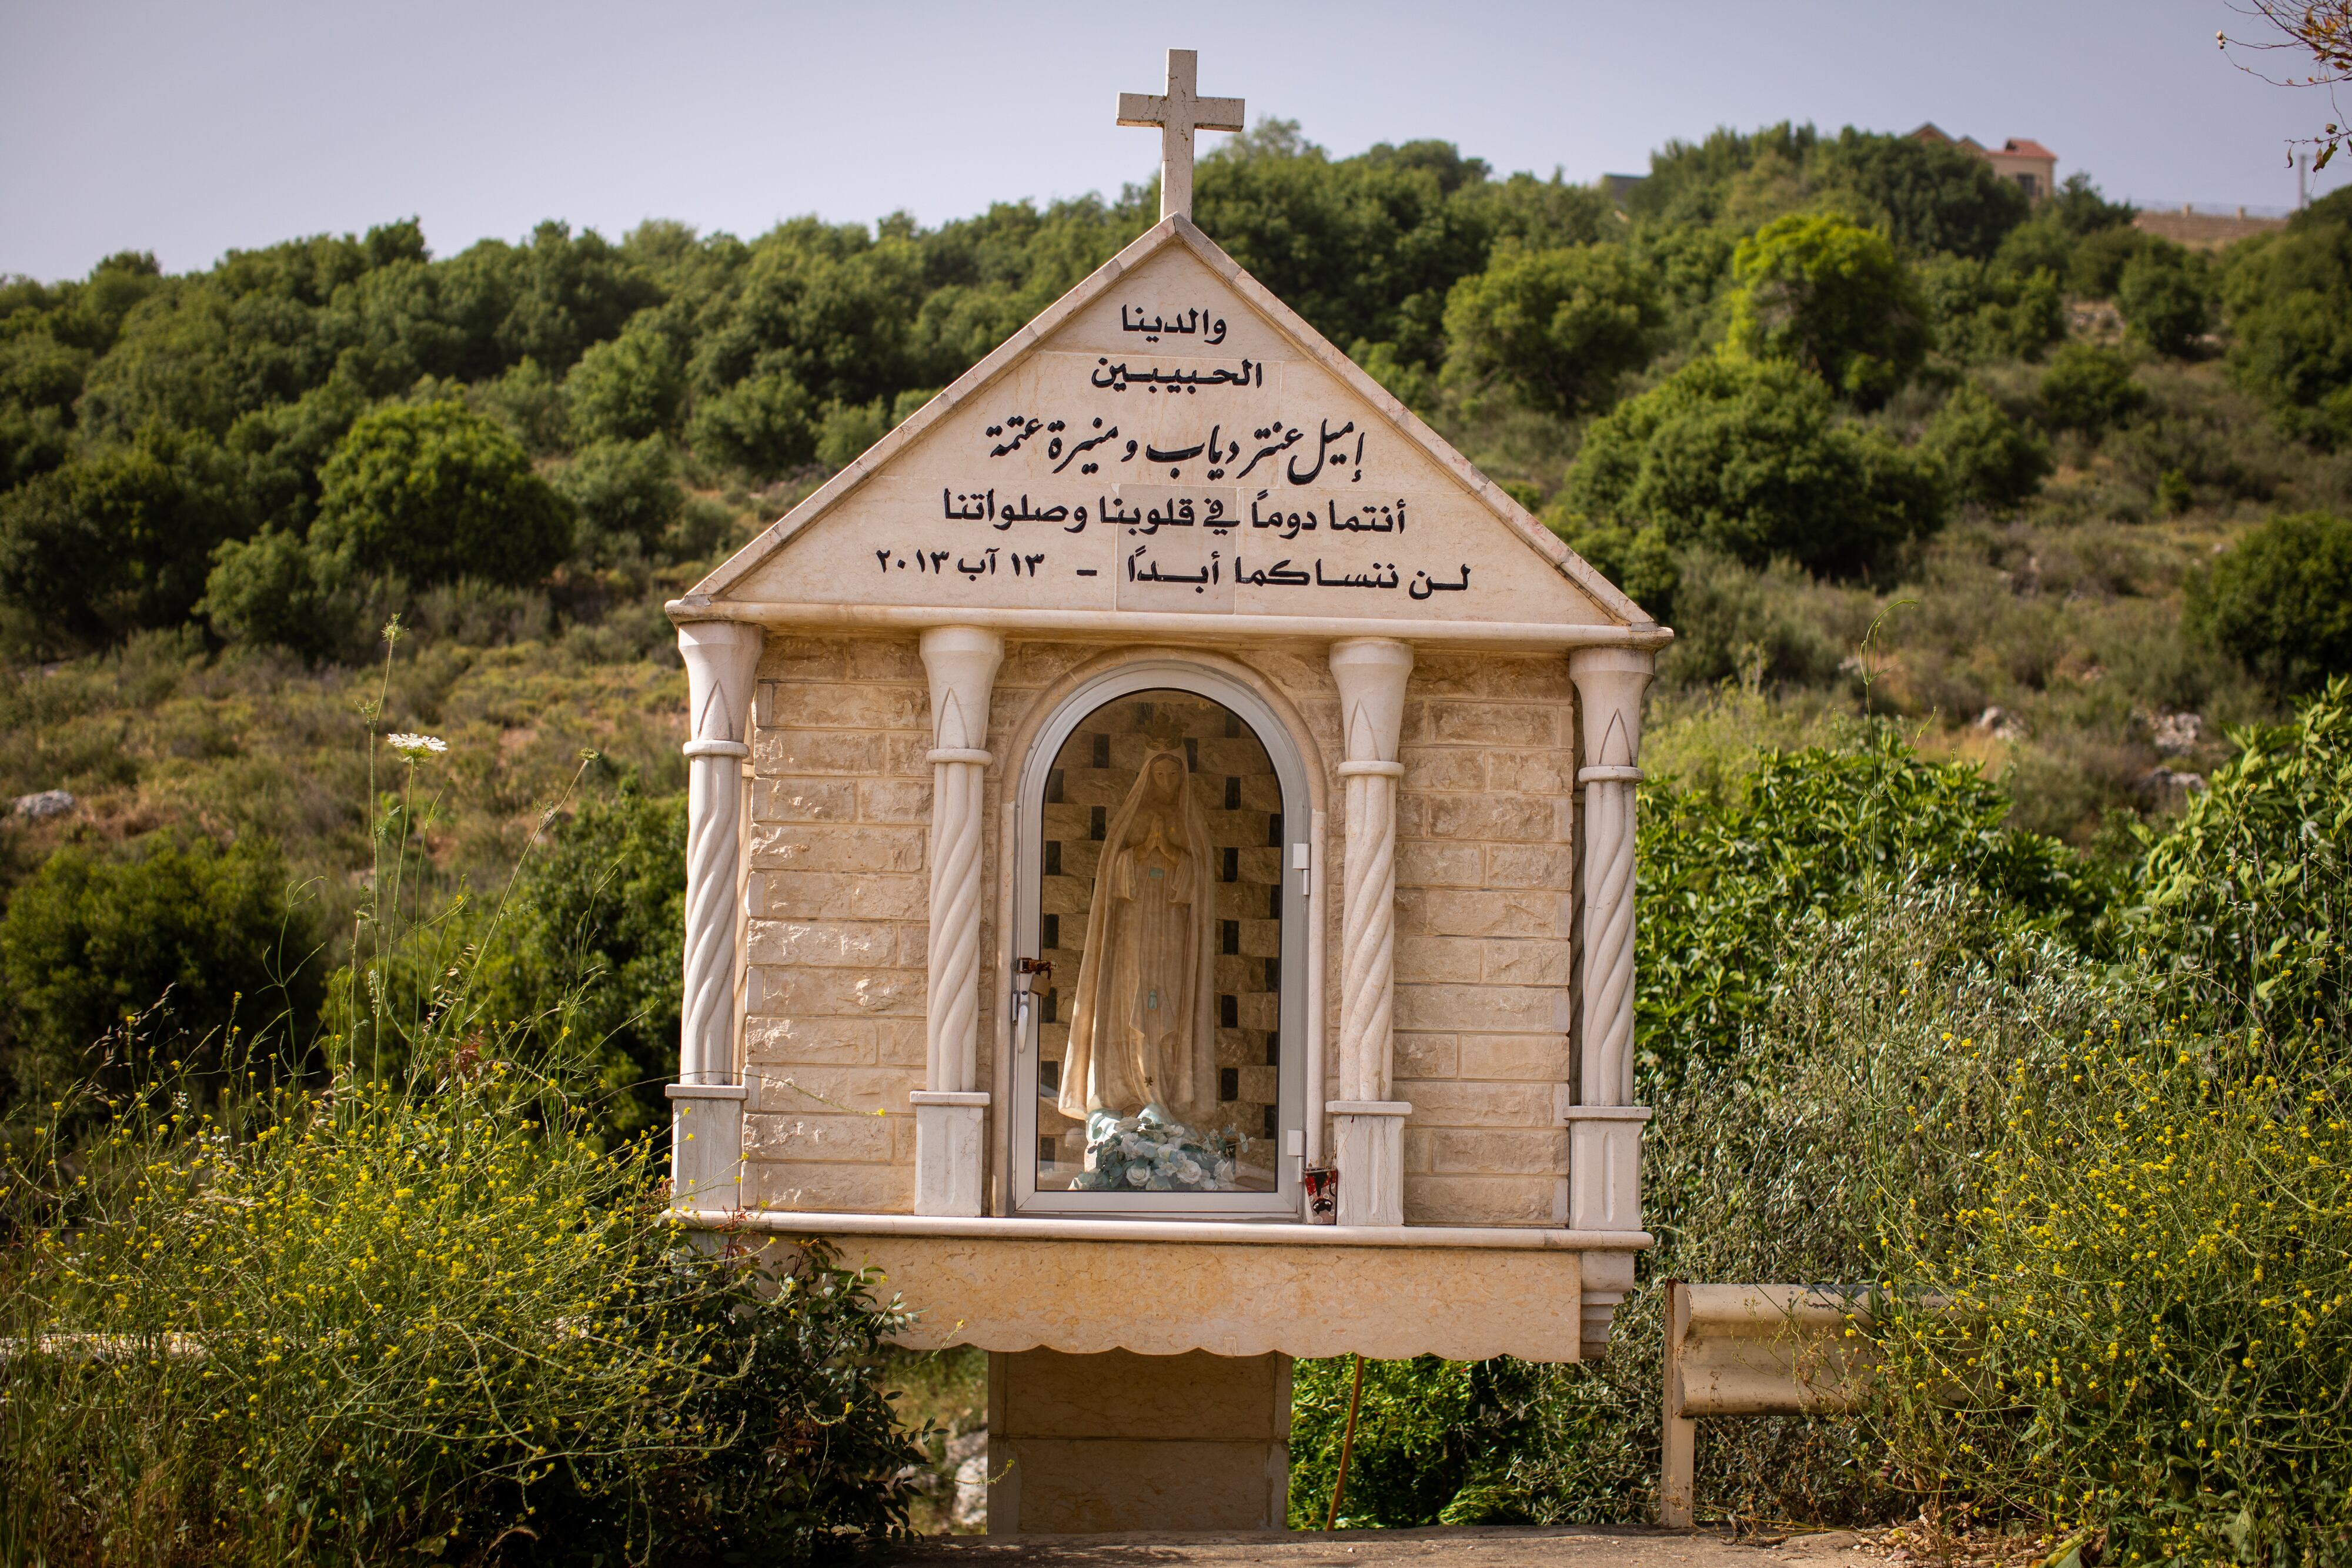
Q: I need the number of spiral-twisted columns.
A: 4